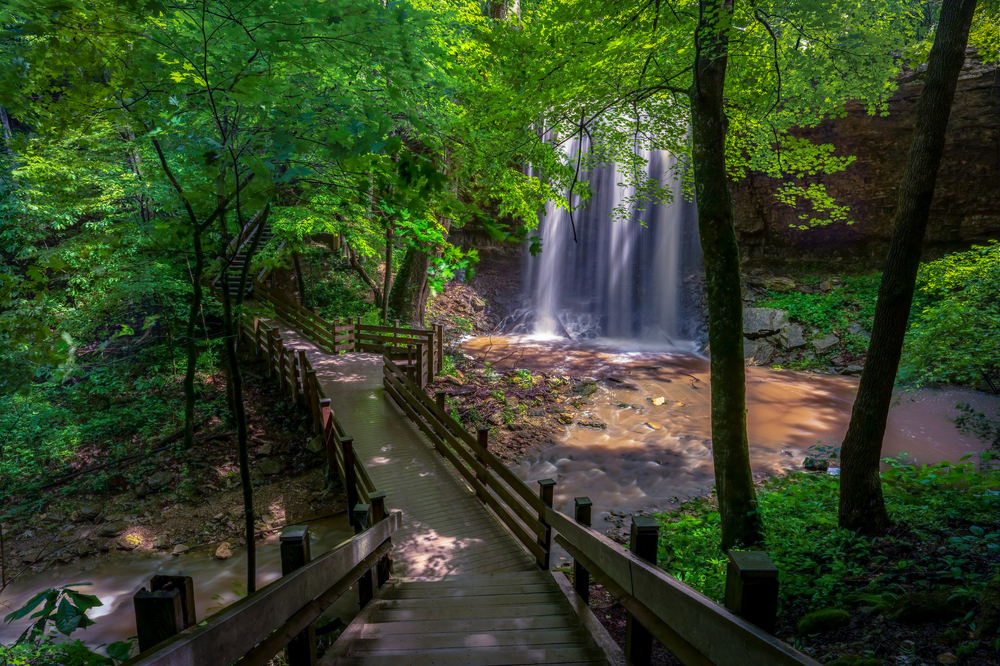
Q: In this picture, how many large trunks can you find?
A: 2